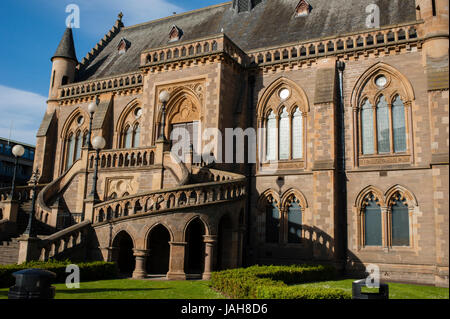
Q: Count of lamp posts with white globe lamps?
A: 4